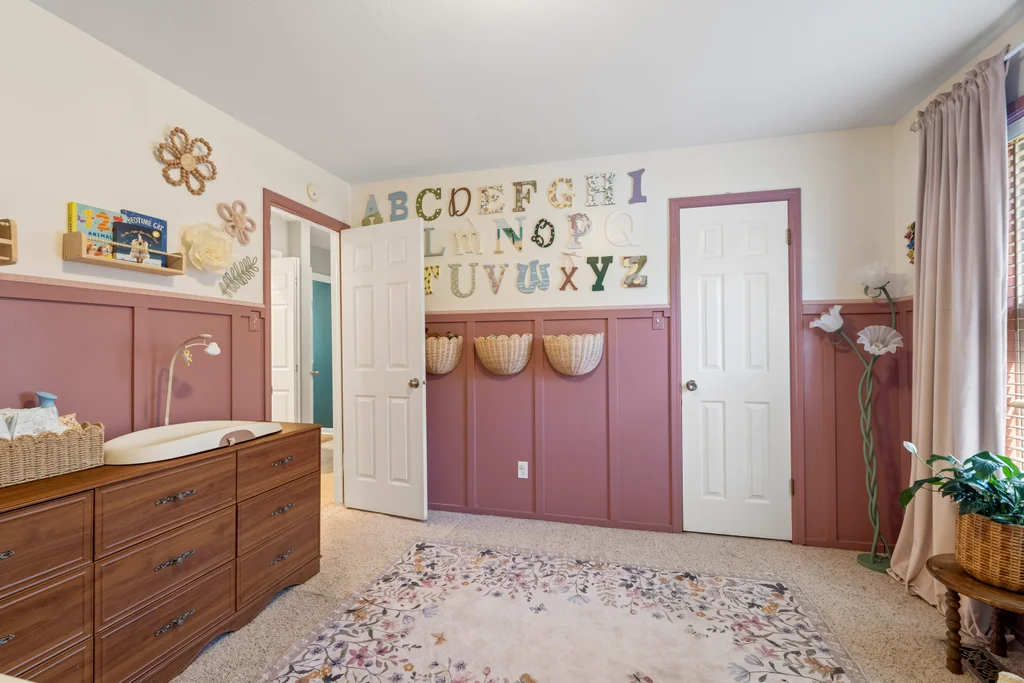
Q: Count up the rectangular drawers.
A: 9